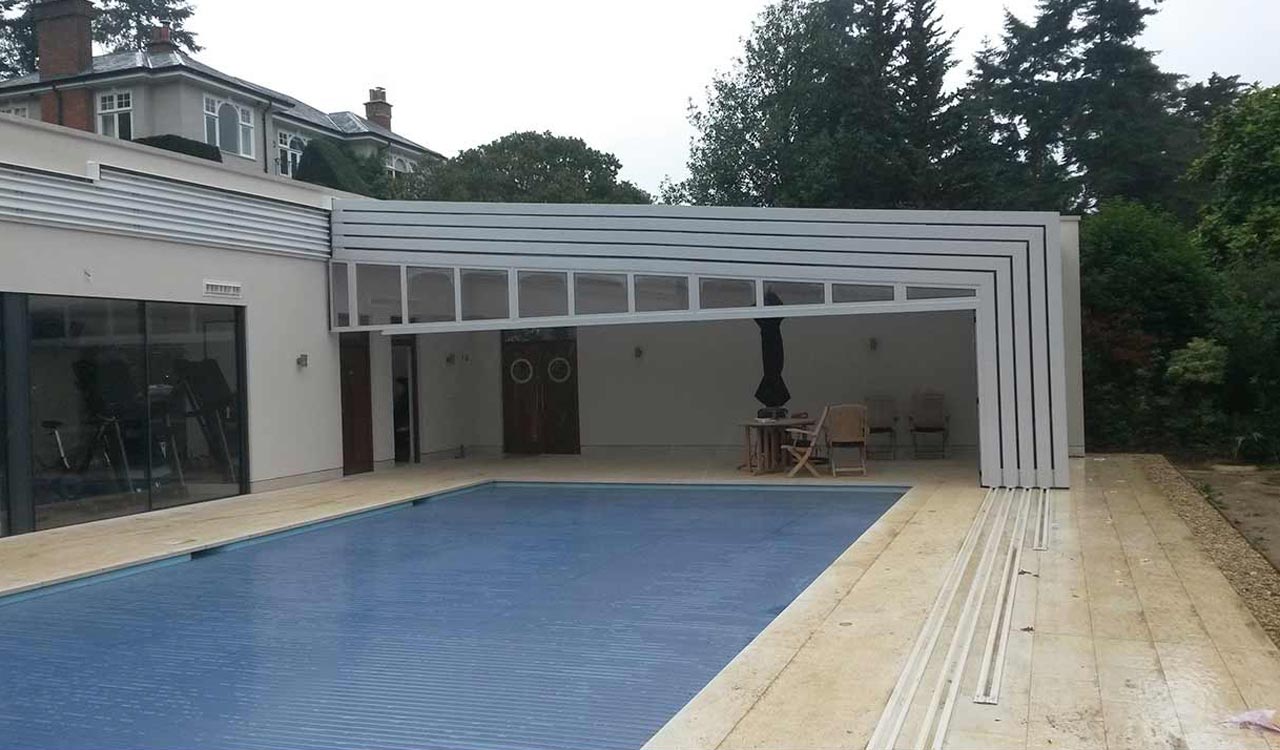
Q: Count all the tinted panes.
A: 11